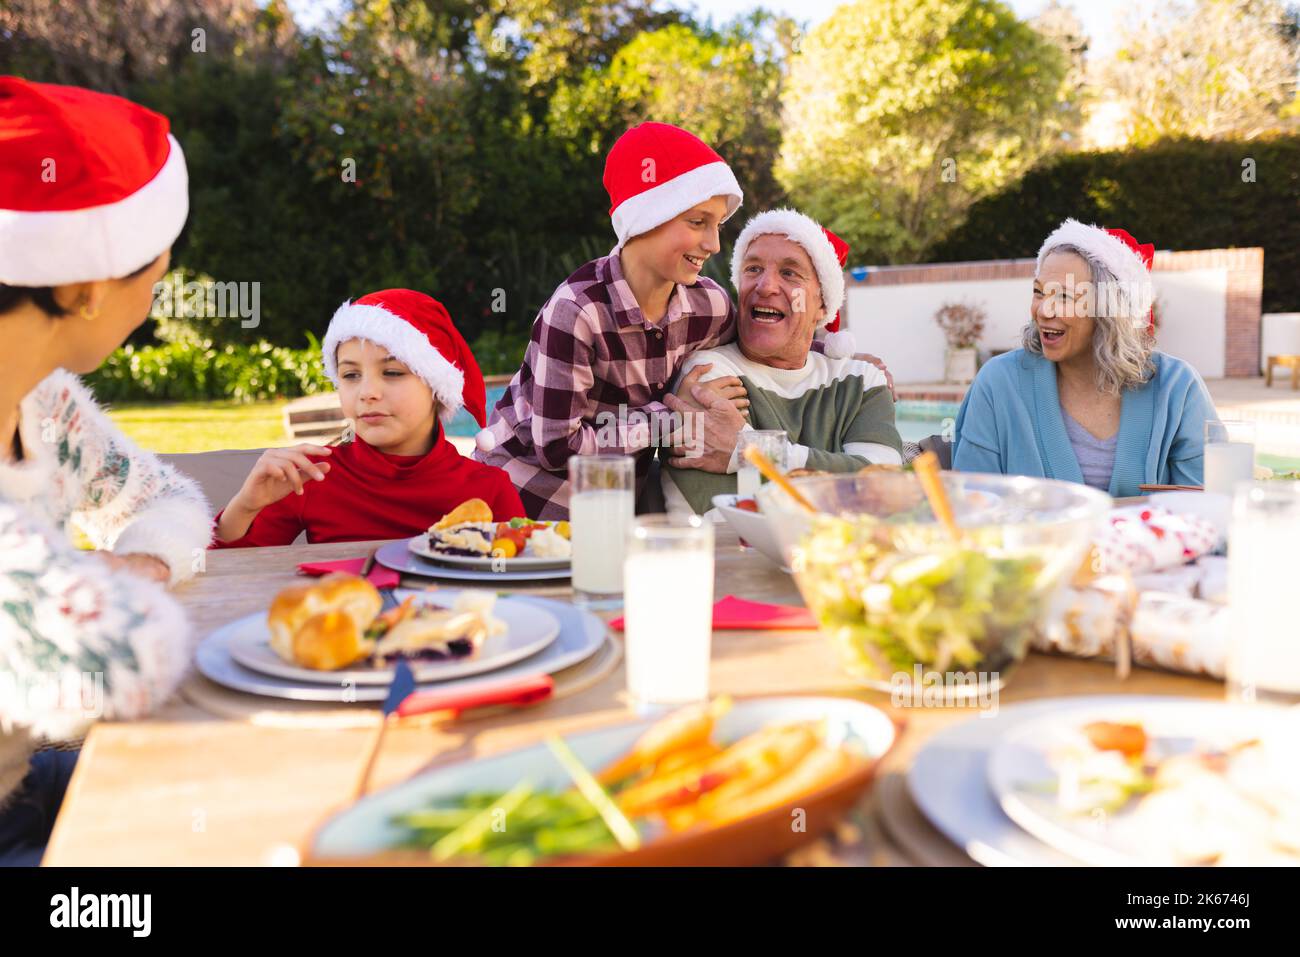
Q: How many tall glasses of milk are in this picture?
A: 5